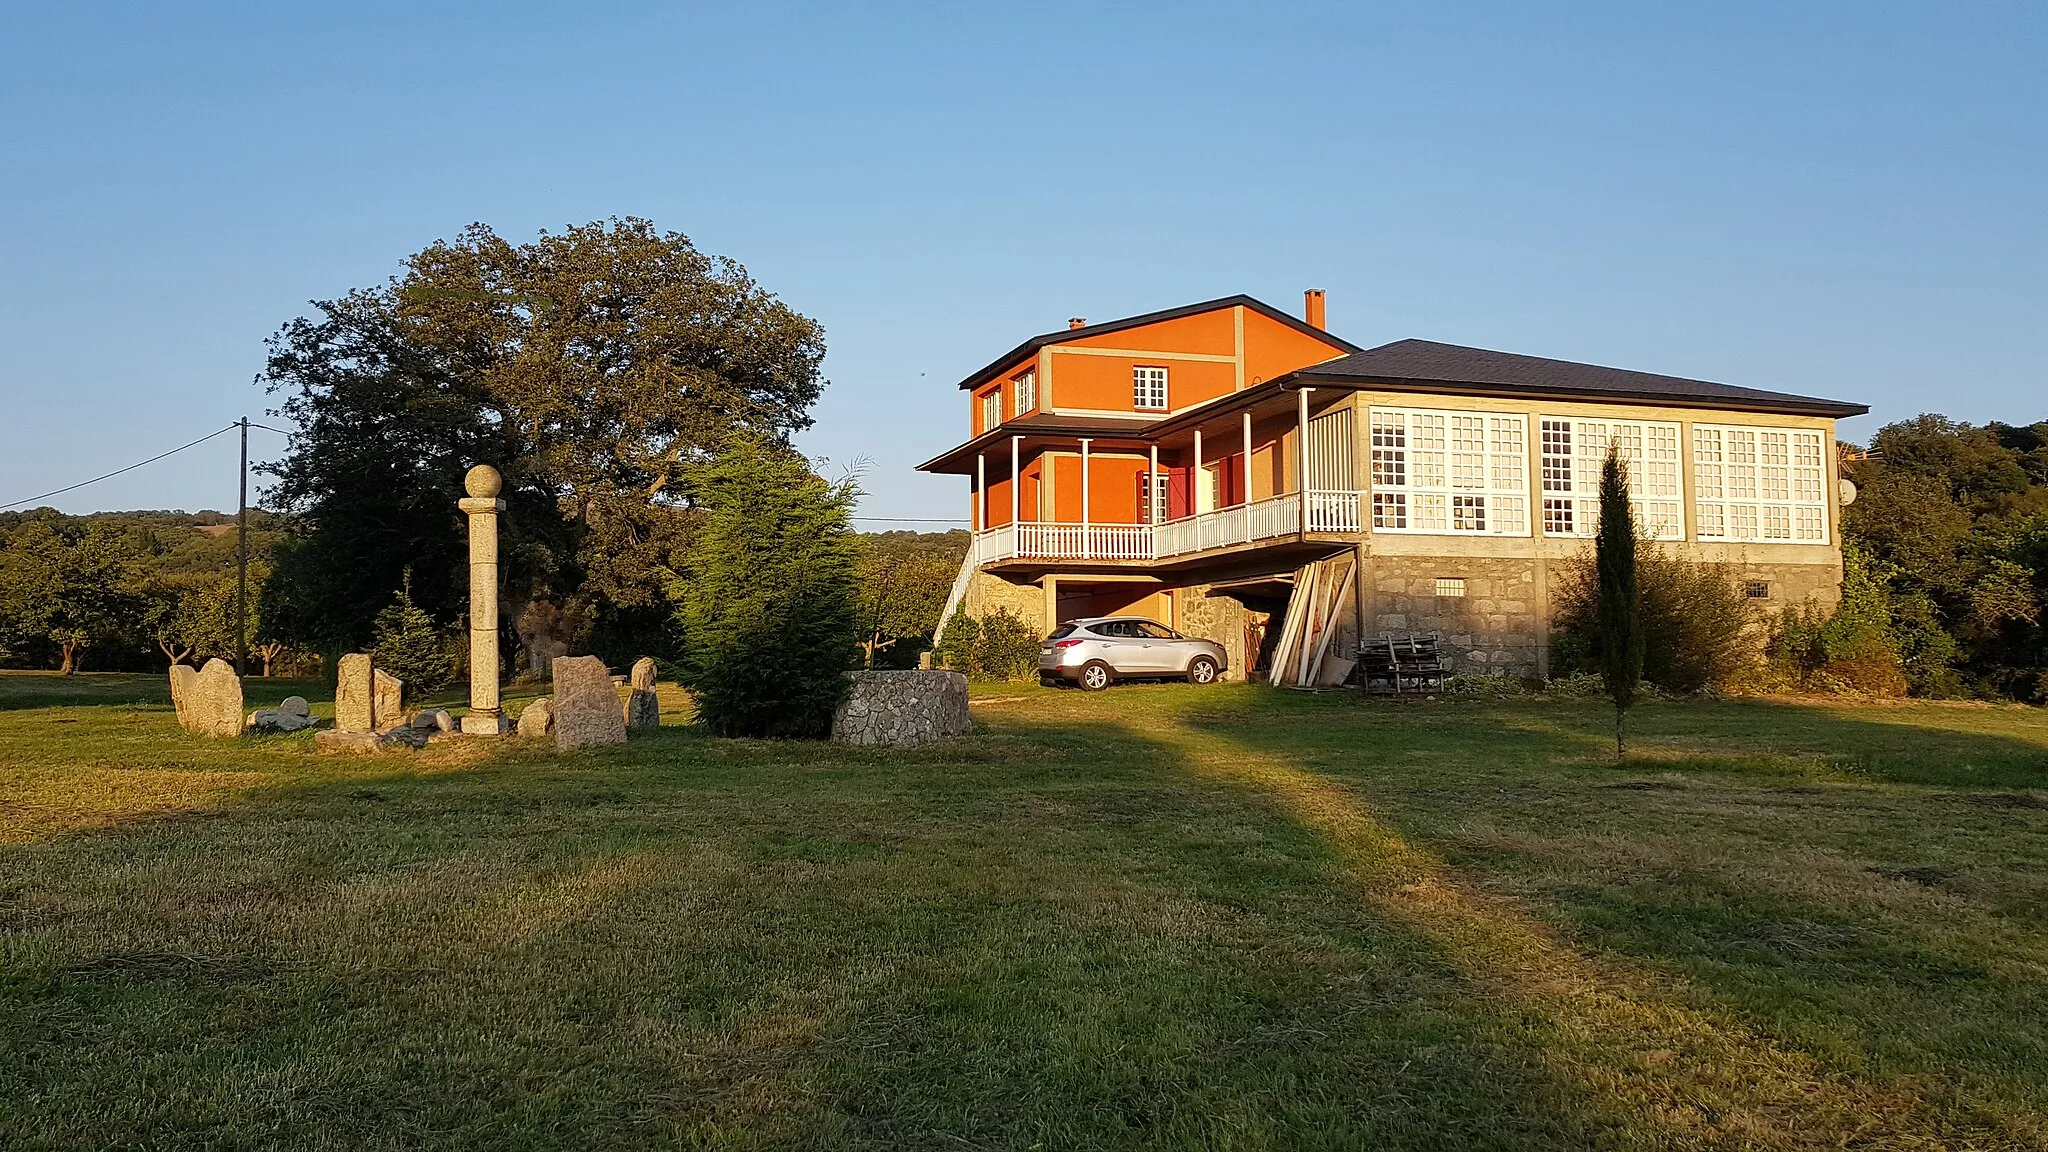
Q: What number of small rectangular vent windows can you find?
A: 2